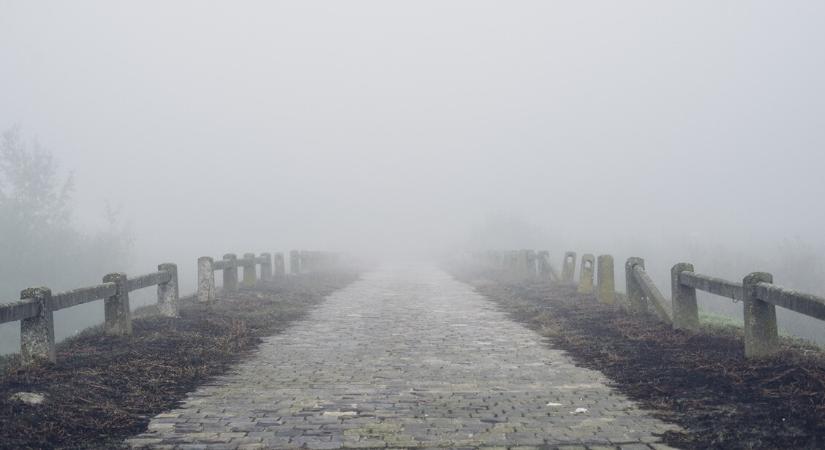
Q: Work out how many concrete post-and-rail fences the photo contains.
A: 2